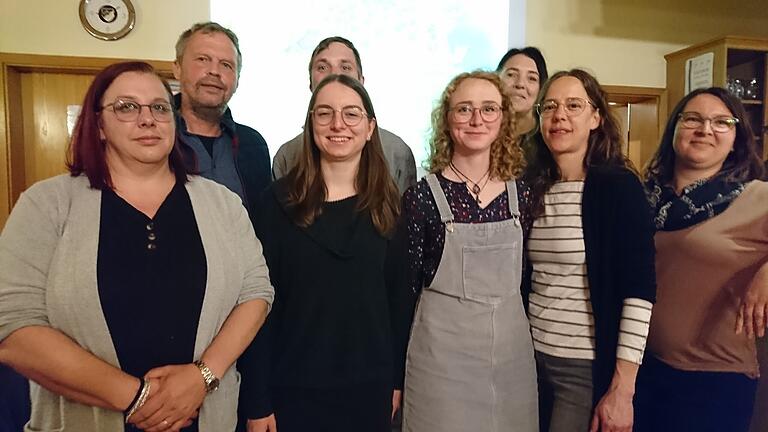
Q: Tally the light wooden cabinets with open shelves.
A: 1